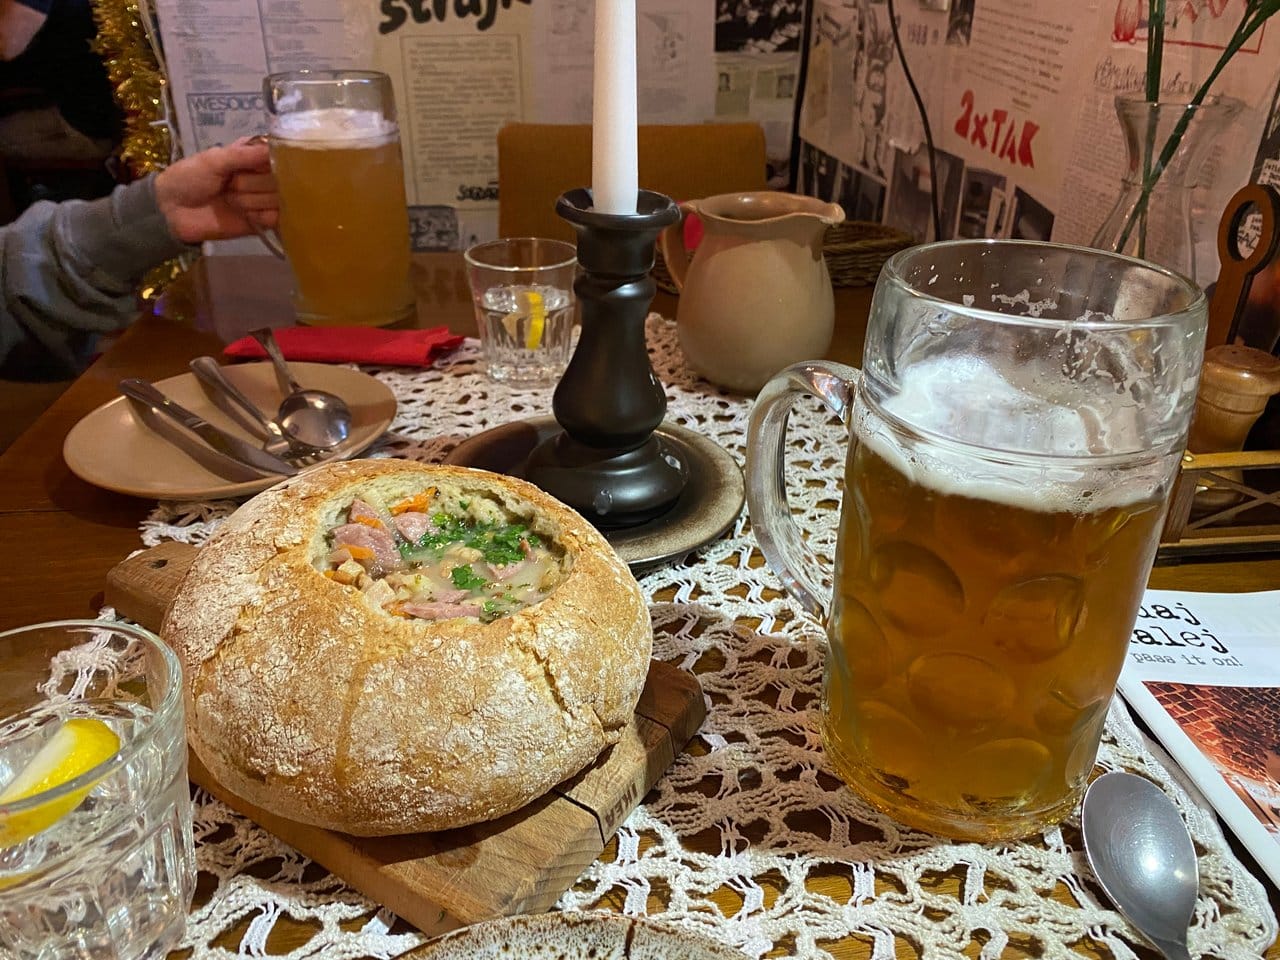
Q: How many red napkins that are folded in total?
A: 1